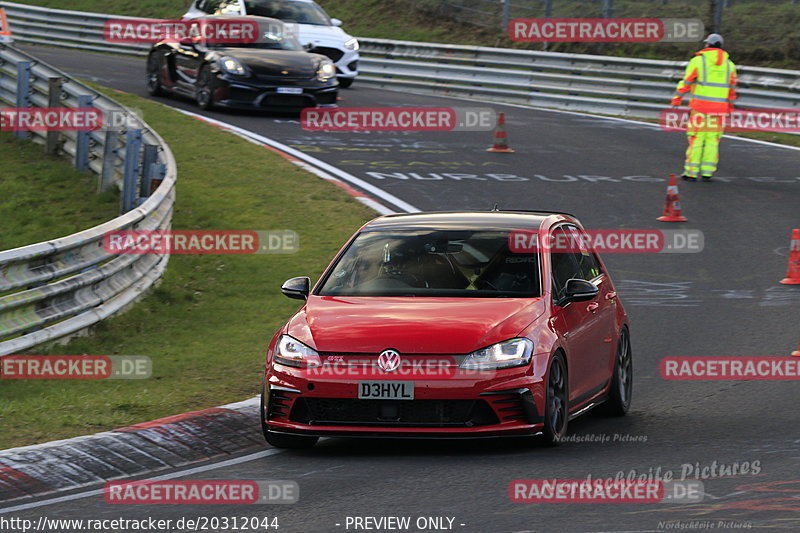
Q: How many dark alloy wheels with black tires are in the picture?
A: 4